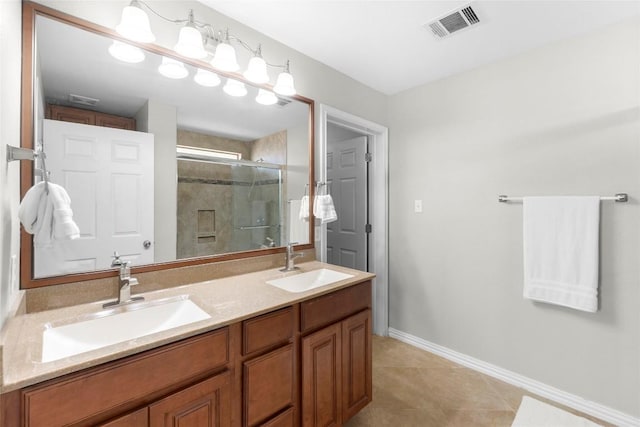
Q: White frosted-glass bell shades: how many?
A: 5